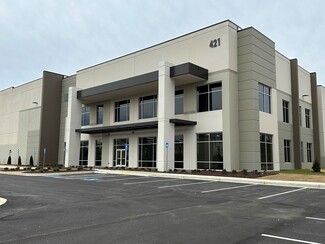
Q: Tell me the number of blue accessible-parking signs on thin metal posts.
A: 4